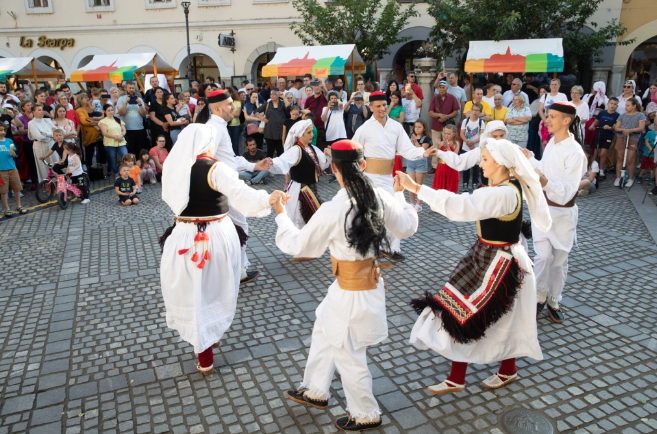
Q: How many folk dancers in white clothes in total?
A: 8